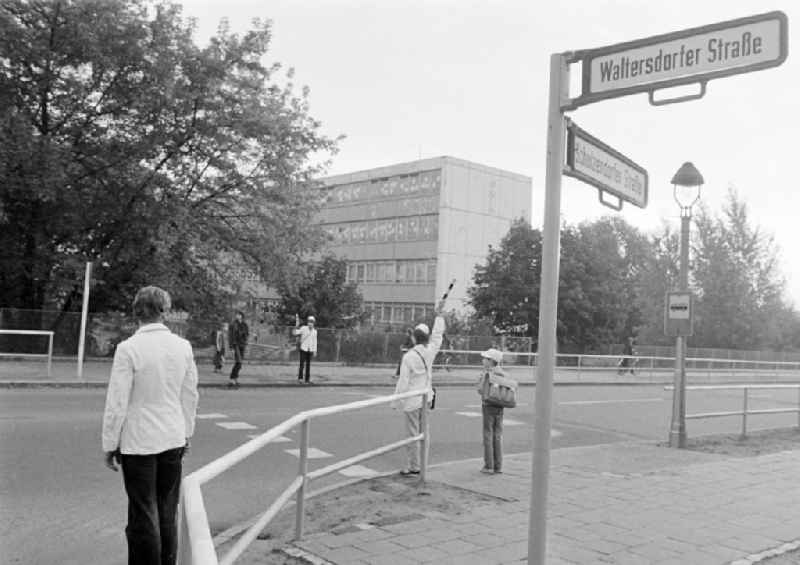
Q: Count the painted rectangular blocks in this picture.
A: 8